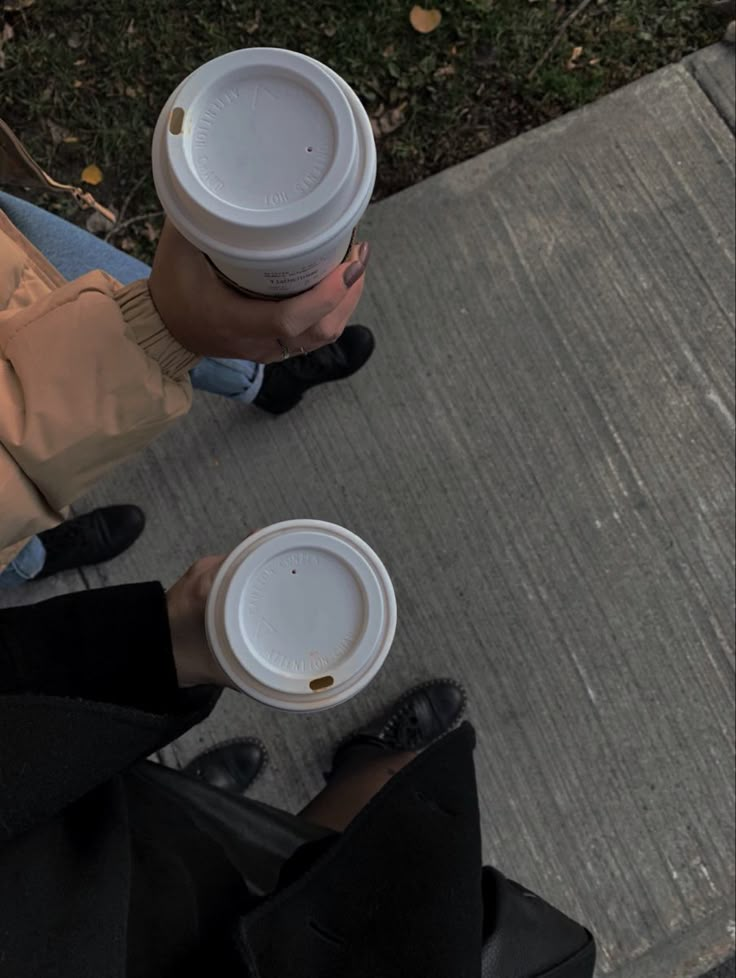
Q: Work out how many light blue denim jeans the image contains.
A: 1